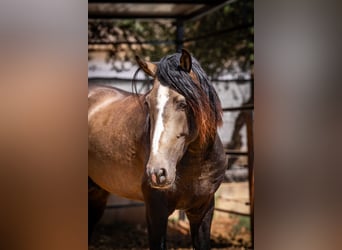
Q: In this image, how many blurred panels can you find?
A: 2